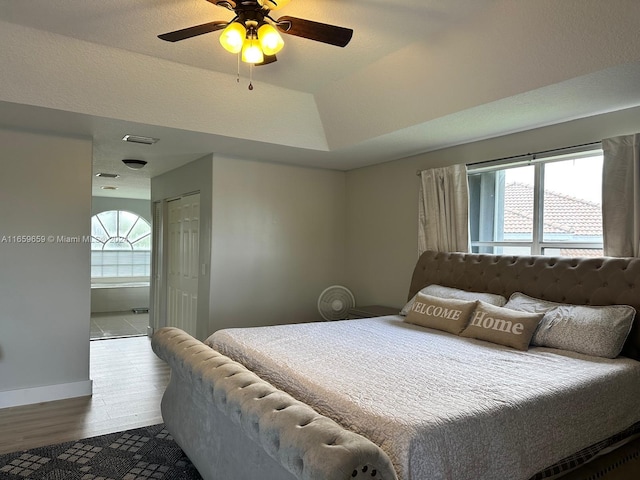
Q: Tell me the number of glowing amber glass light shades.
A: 3